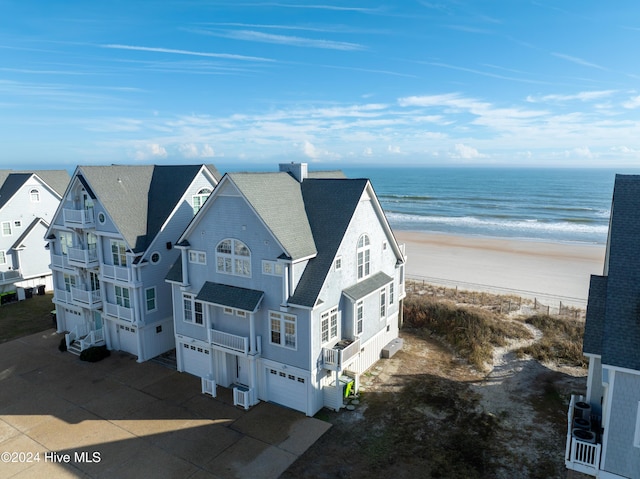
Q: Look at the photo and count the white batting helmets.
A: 0